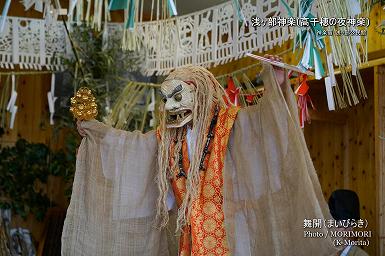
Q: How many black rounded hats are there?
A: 1